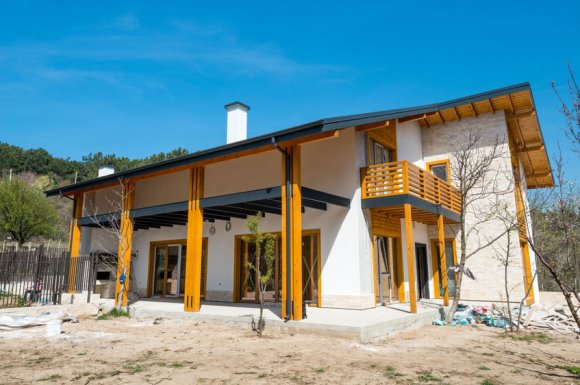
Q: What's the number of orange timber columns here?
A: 6